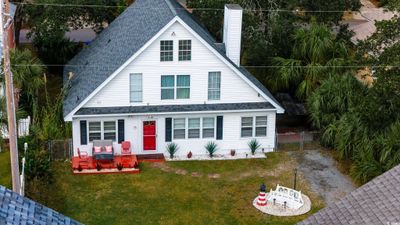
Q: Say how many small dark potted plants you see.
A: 4